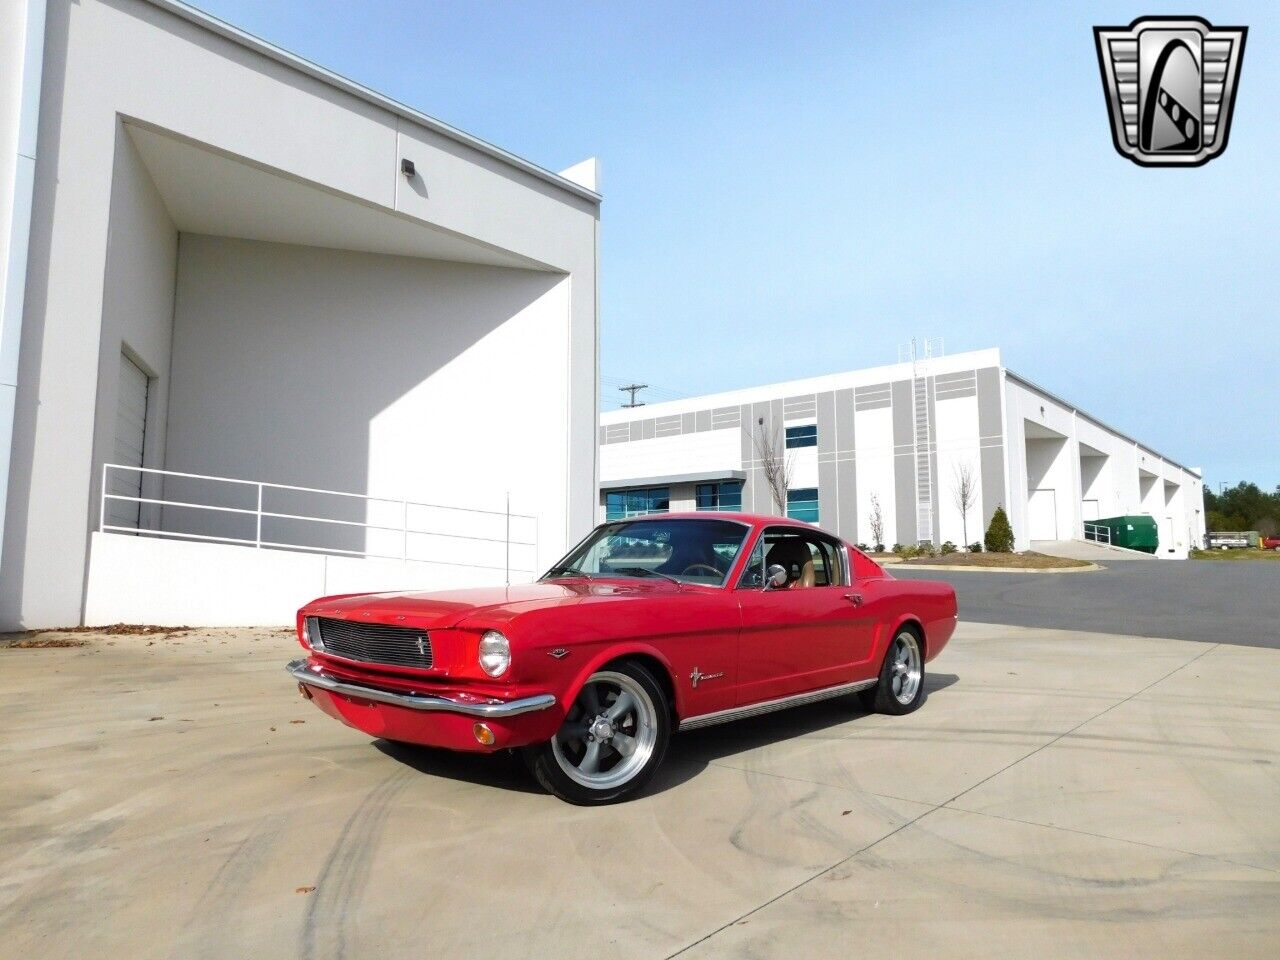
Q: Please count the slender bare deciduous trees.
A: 3